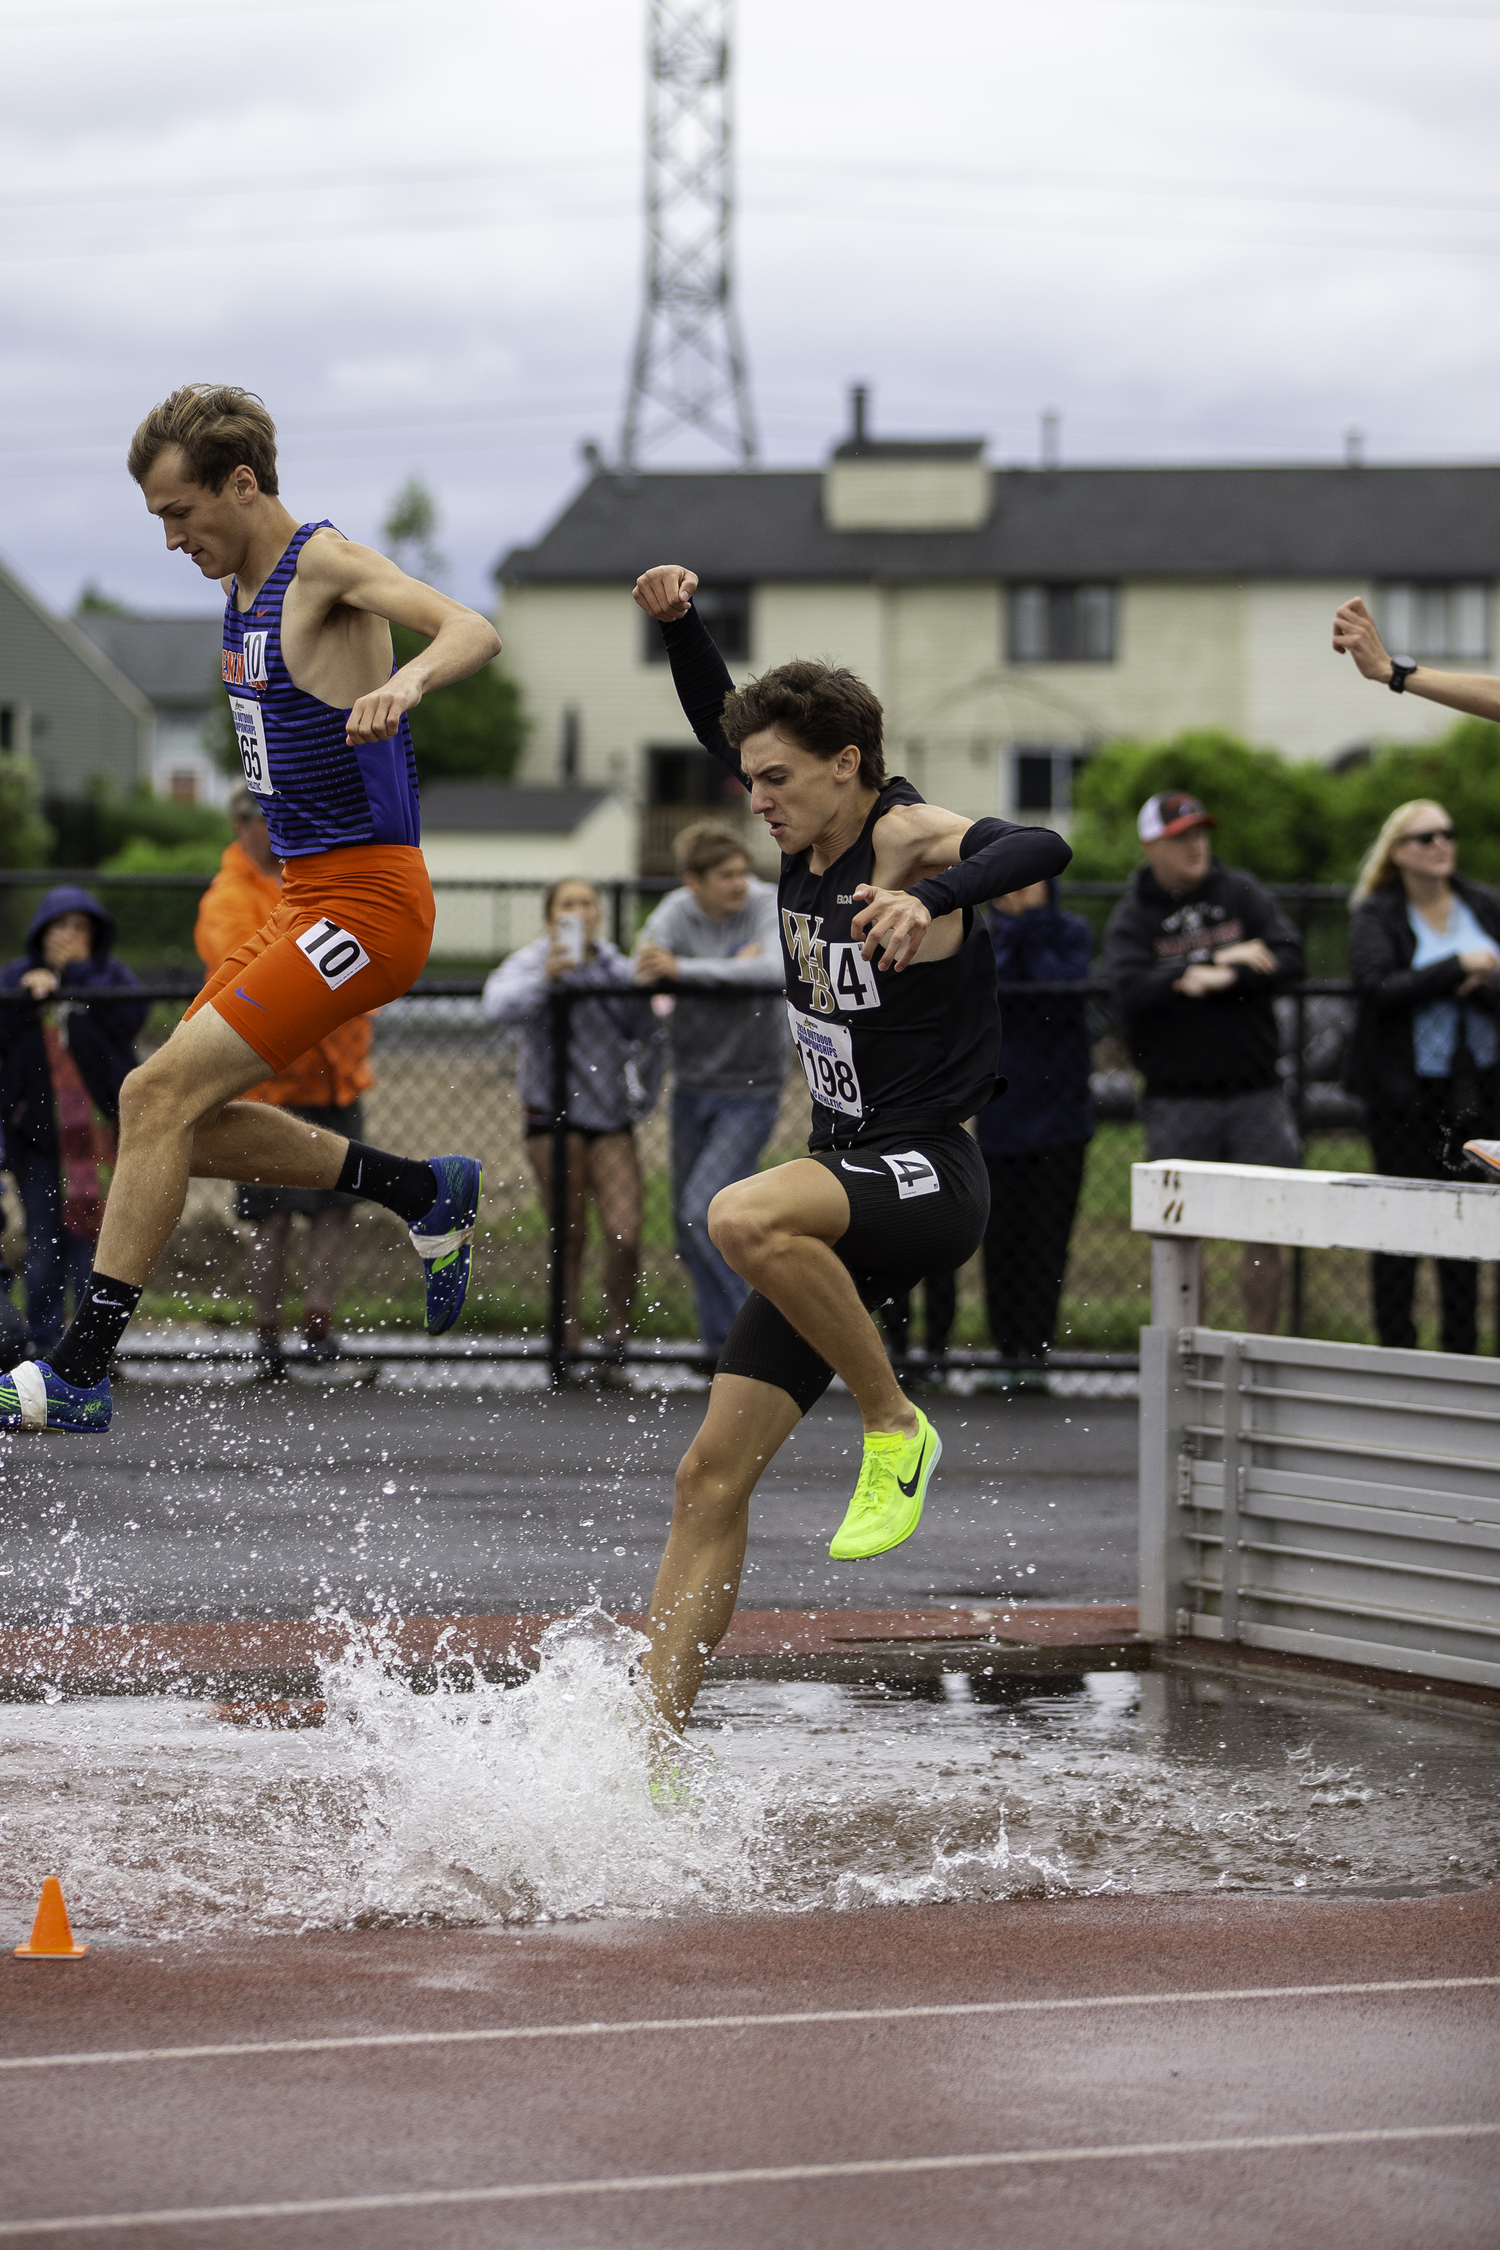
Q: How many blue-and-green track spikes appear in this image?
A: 2